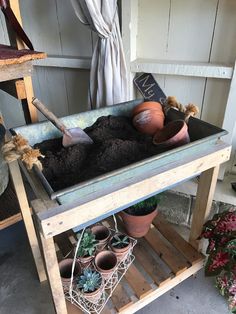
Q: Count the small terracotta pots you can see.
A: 6